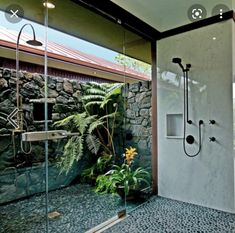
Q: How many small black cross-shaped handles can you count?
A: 2